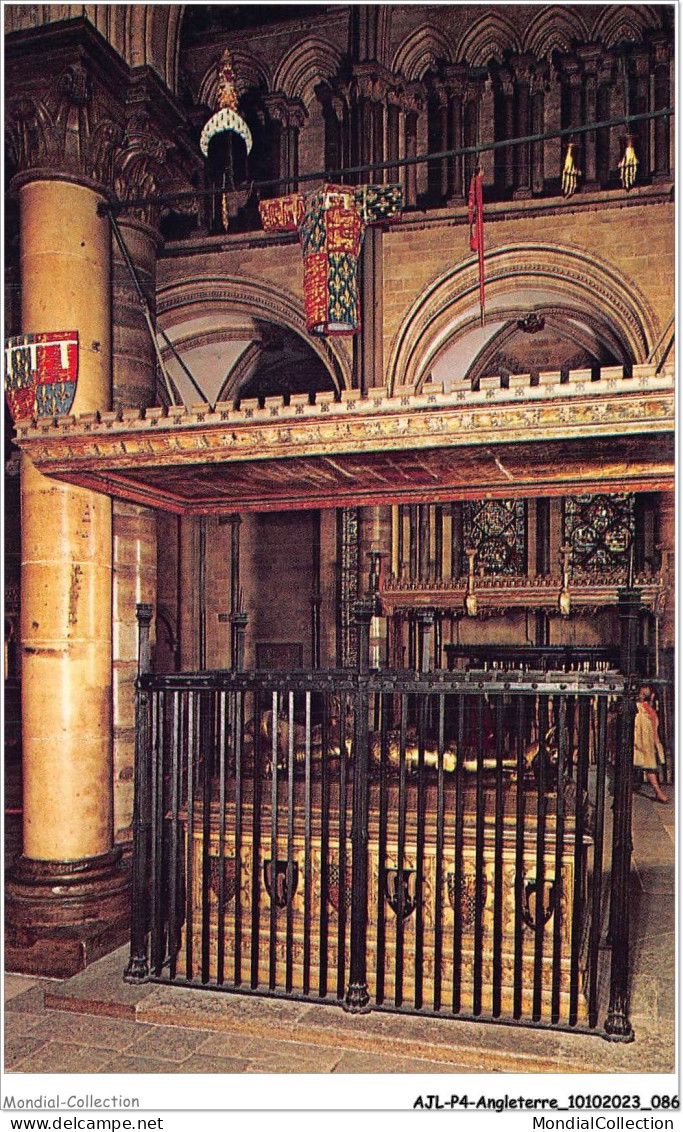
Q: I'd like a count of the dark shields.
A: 3